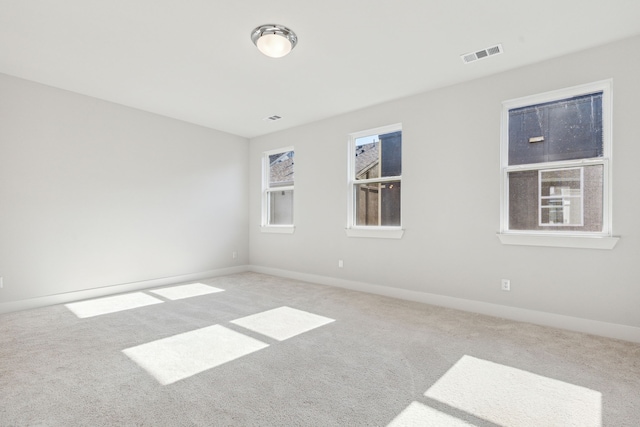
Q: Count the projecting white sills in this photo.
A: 3